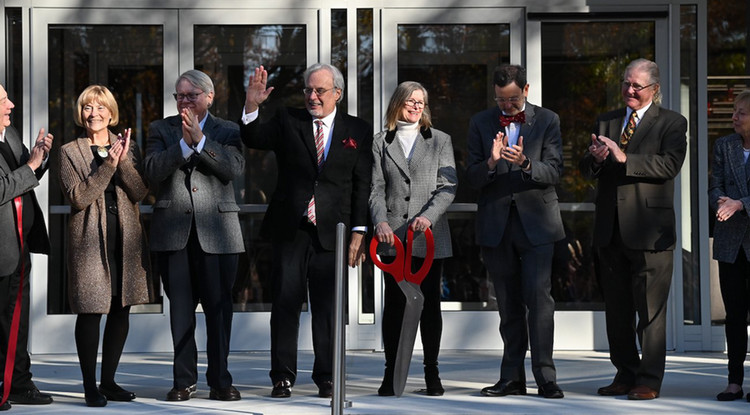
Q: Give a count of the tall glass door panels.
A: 4